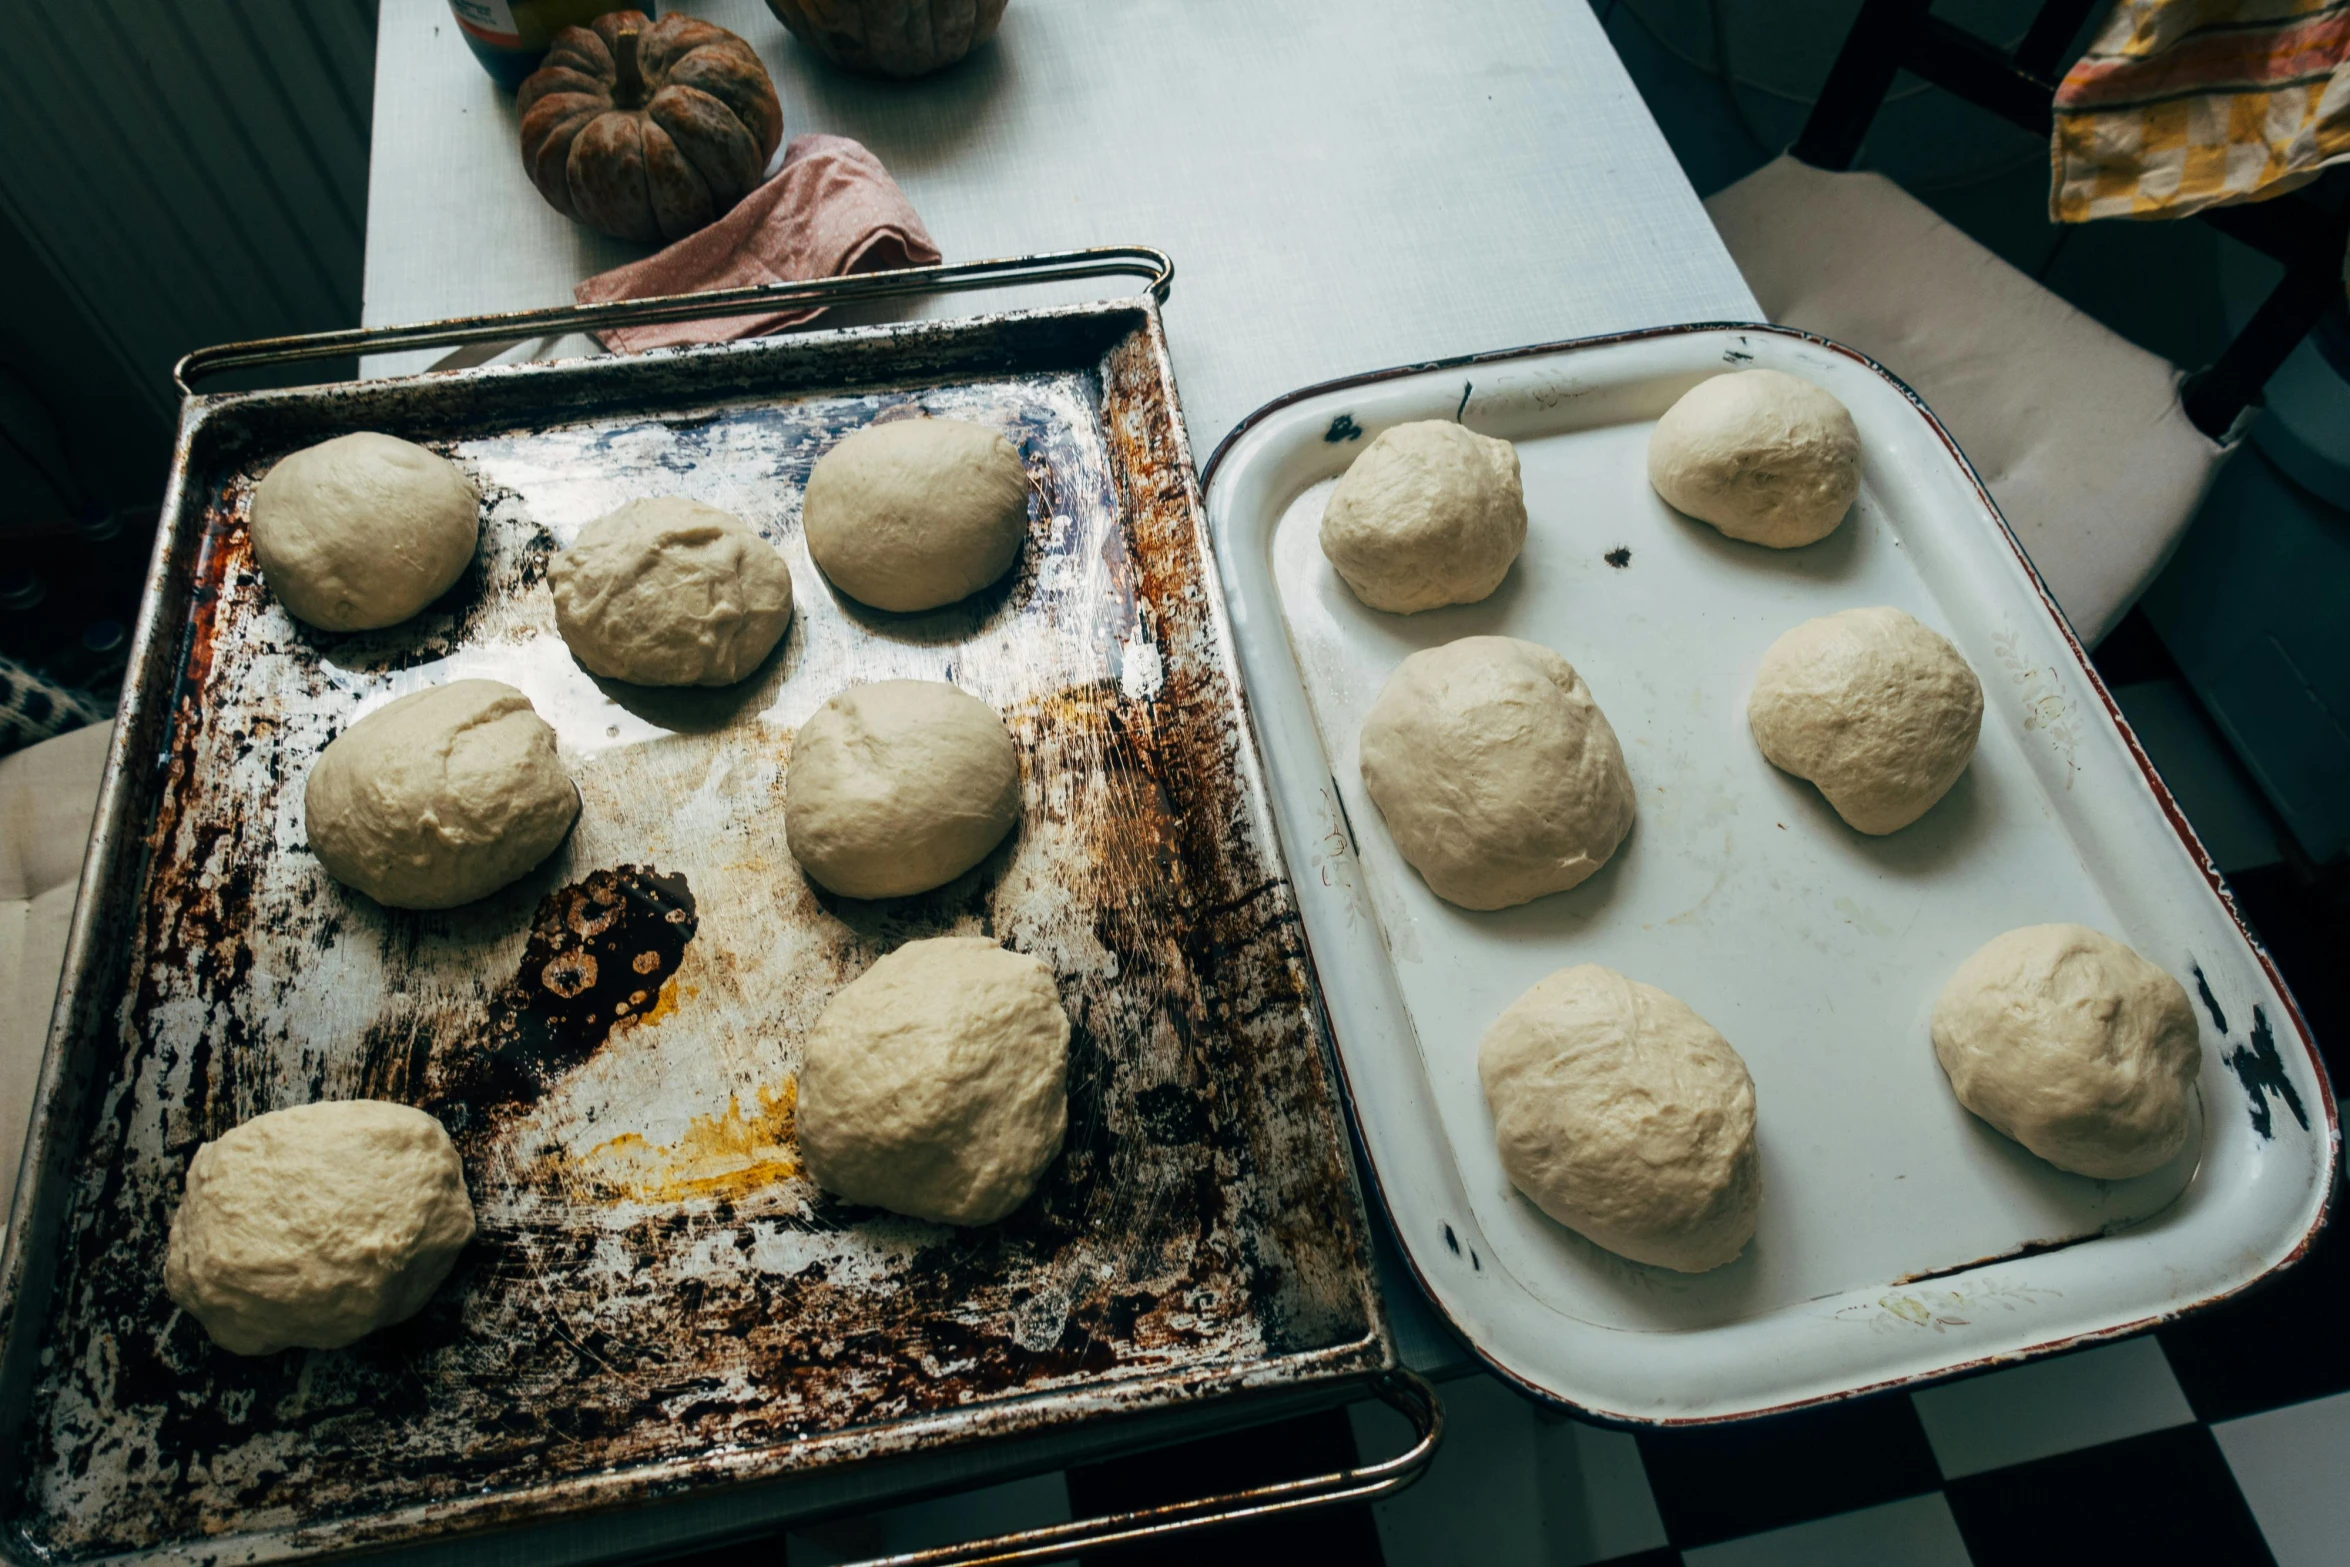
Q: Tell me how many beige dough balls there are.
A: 13